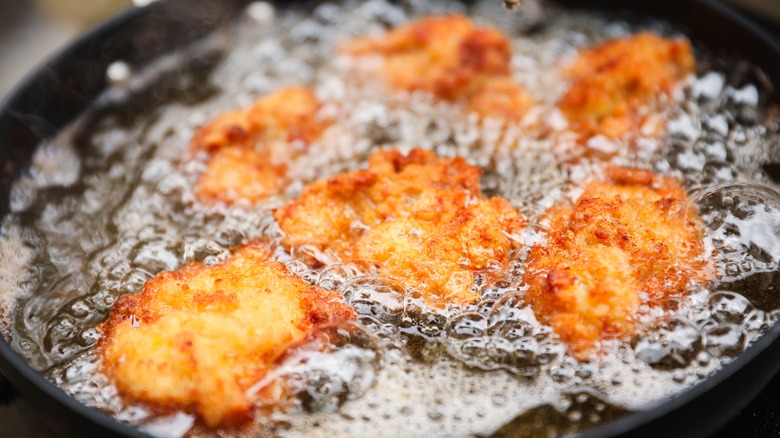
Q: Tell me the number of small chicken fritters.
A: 6